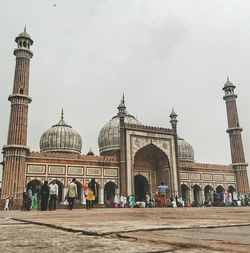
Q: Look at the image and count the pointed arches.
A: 12